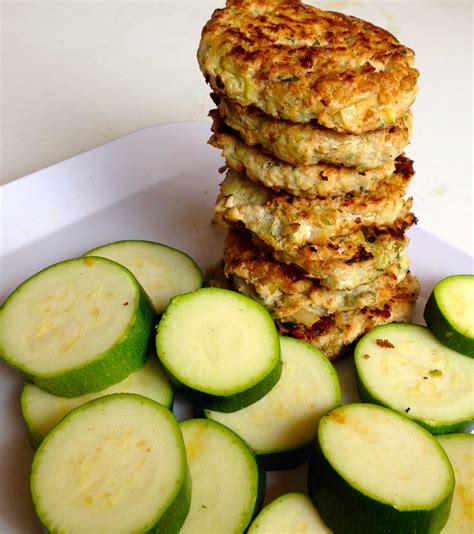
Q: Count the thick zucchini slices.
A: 12